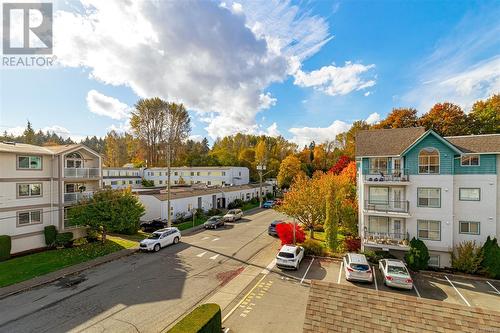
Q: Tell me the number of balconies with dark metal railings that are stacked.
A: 3